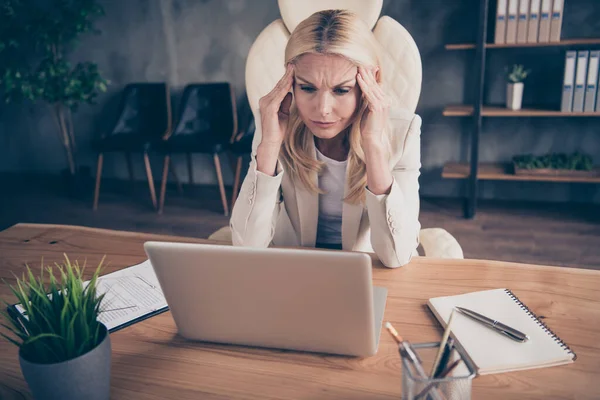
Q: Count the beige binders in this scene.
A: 6